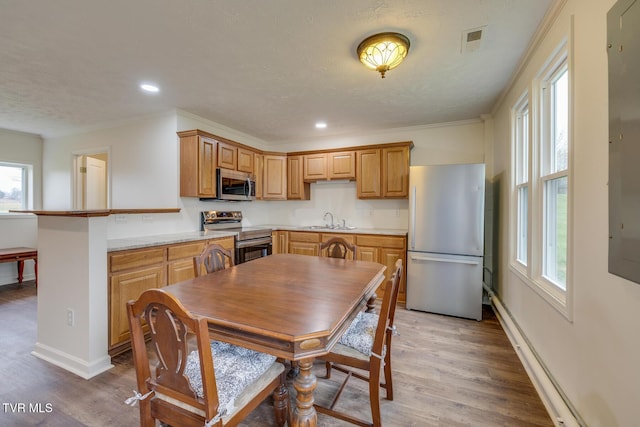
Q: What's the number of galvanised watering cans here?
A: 0